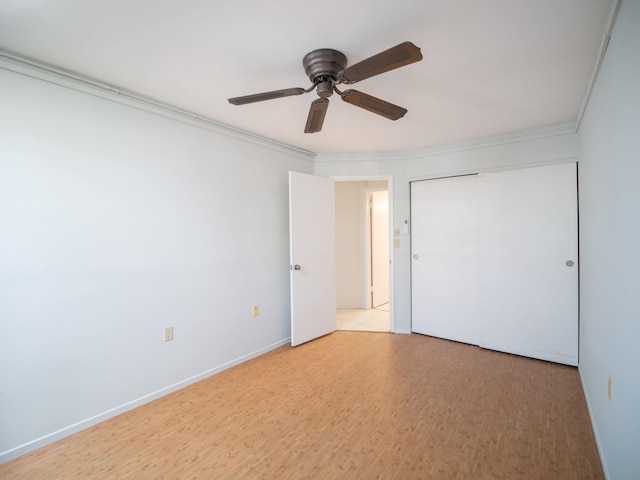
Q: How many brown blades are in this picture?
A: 4